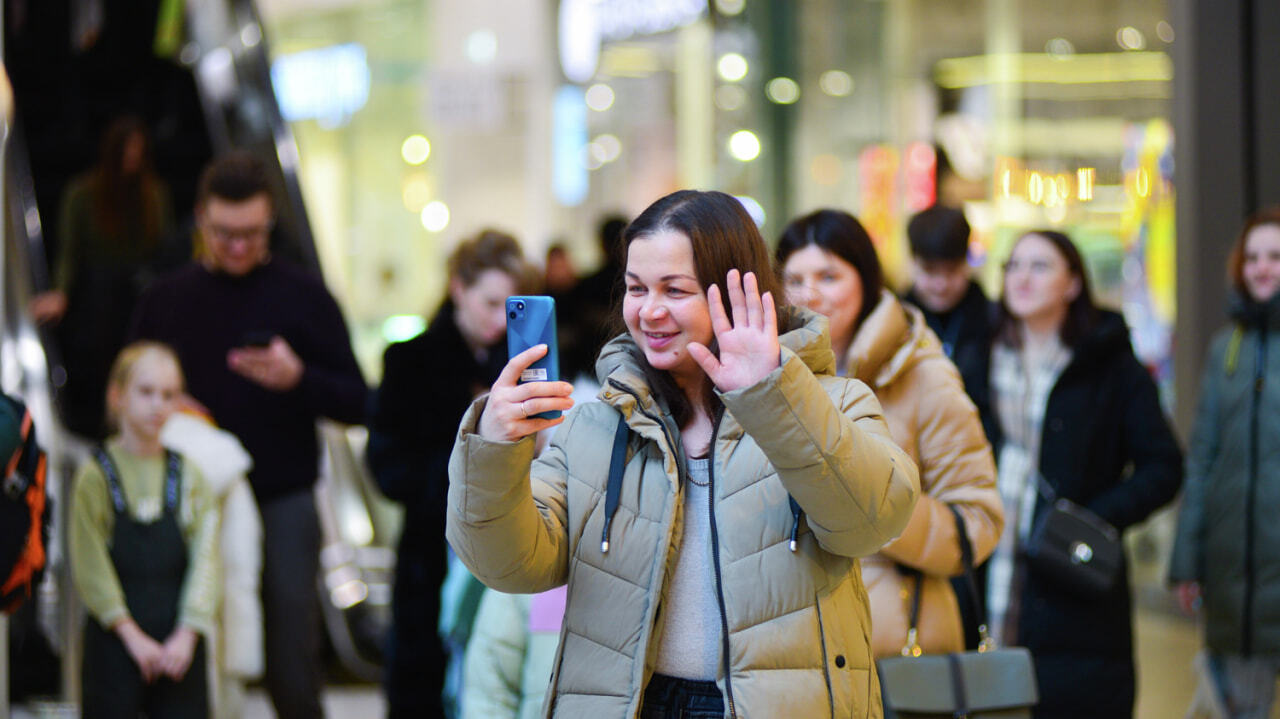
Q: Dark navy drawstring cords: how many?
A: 2